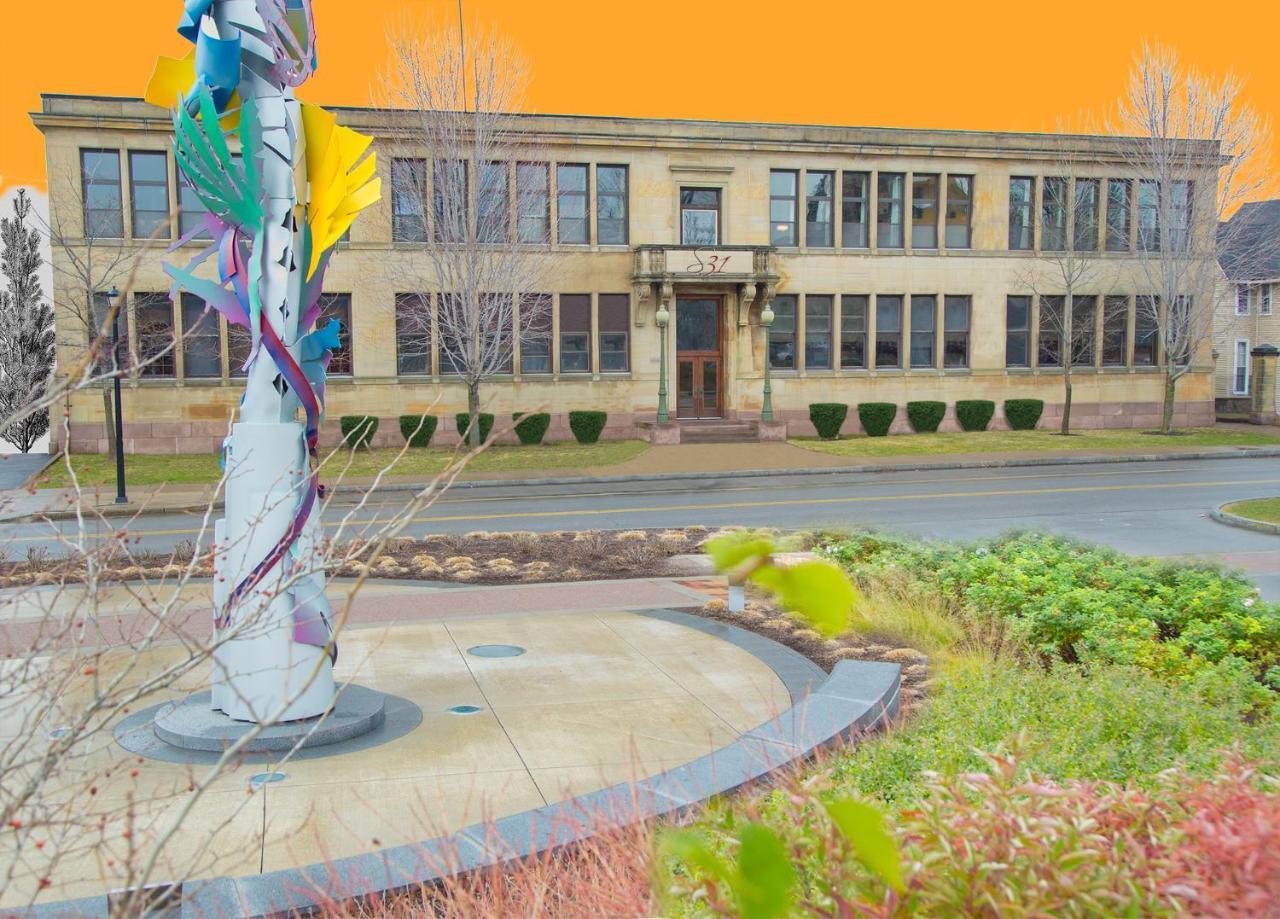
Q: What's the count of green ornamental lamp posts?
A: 2